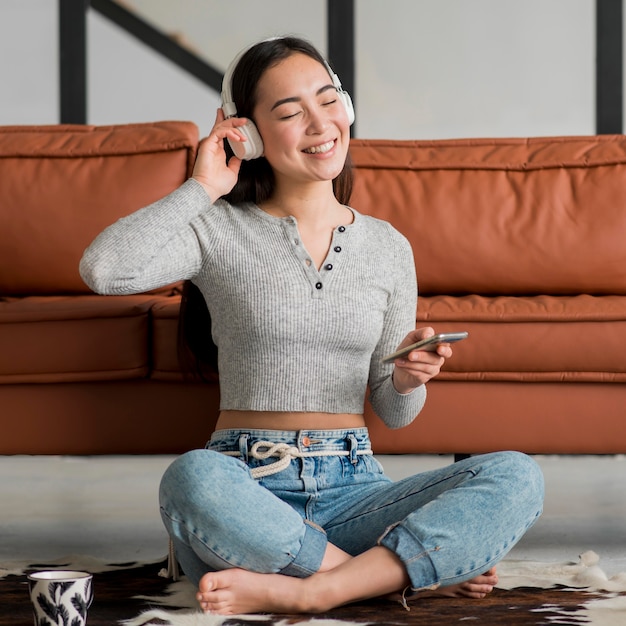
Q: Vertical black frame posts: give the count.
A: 3